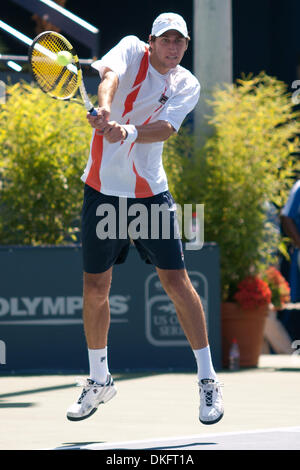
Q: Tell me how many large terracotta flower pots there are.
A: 1